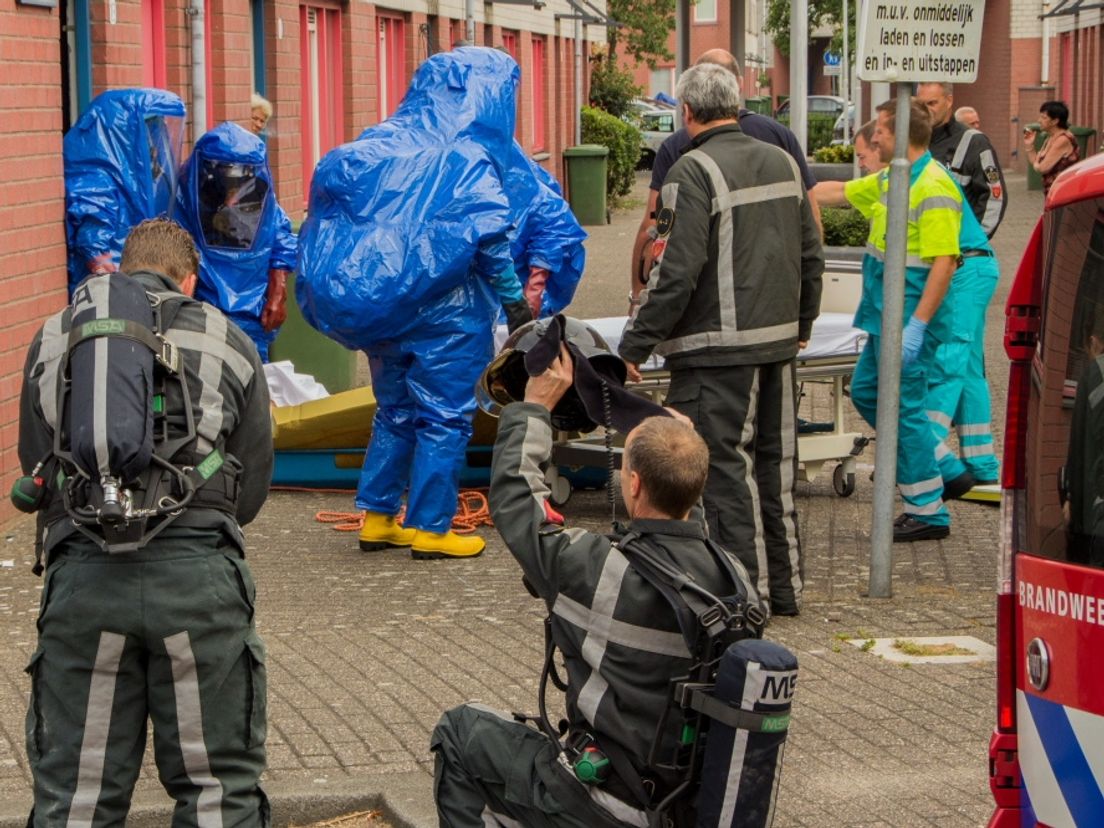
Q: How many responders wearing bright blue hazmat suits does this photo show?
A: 4